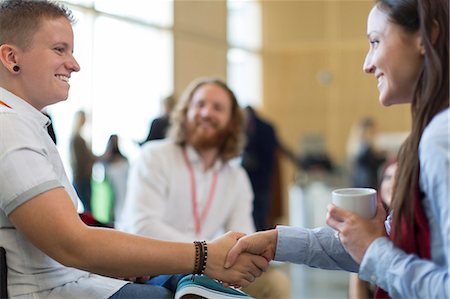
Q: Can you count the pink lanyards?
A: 1